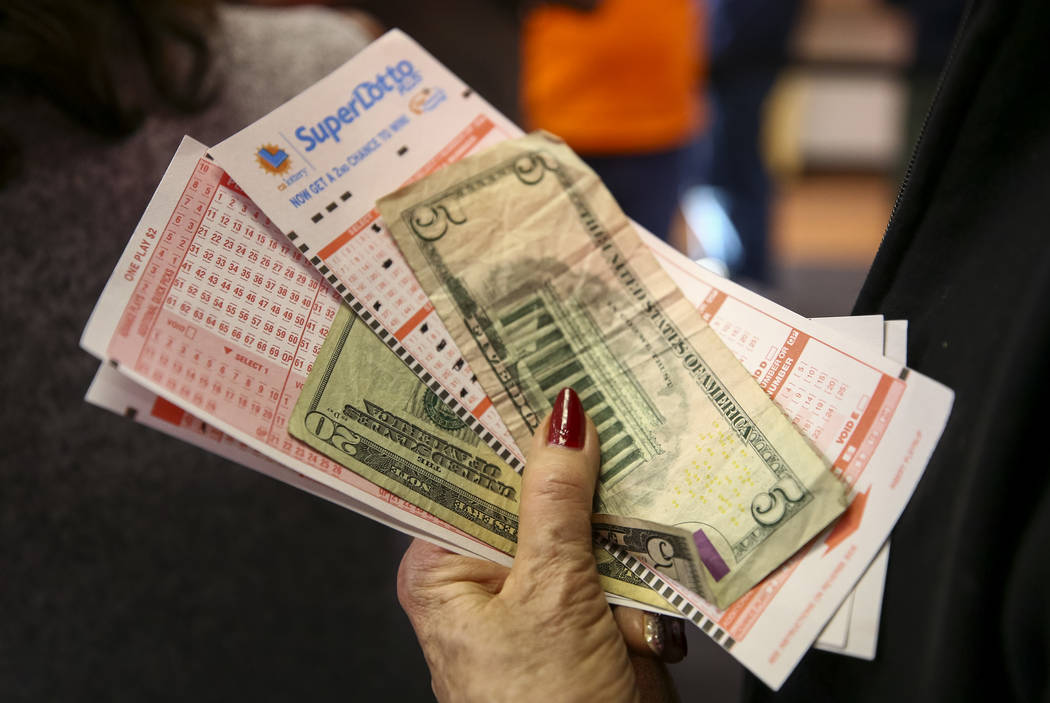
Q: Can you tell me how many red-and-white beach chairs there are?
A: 0